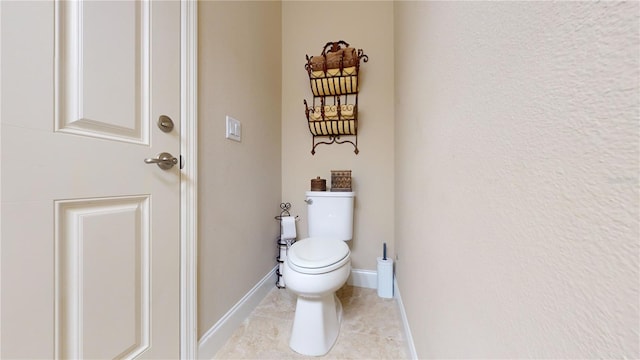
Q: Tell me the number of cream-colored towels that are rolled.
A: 3